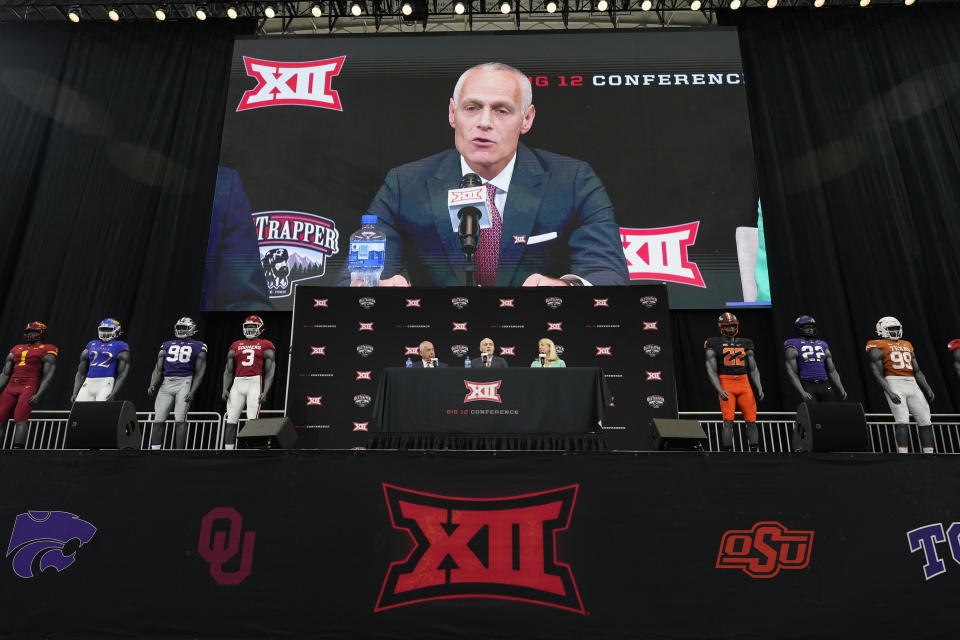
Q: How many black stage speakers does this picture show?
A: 4